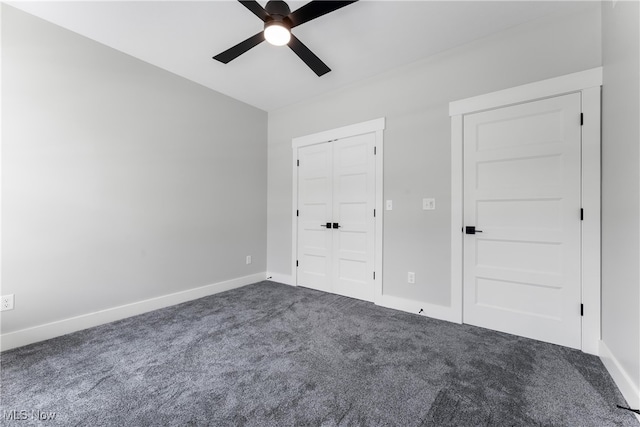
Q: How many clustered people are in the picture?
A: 0